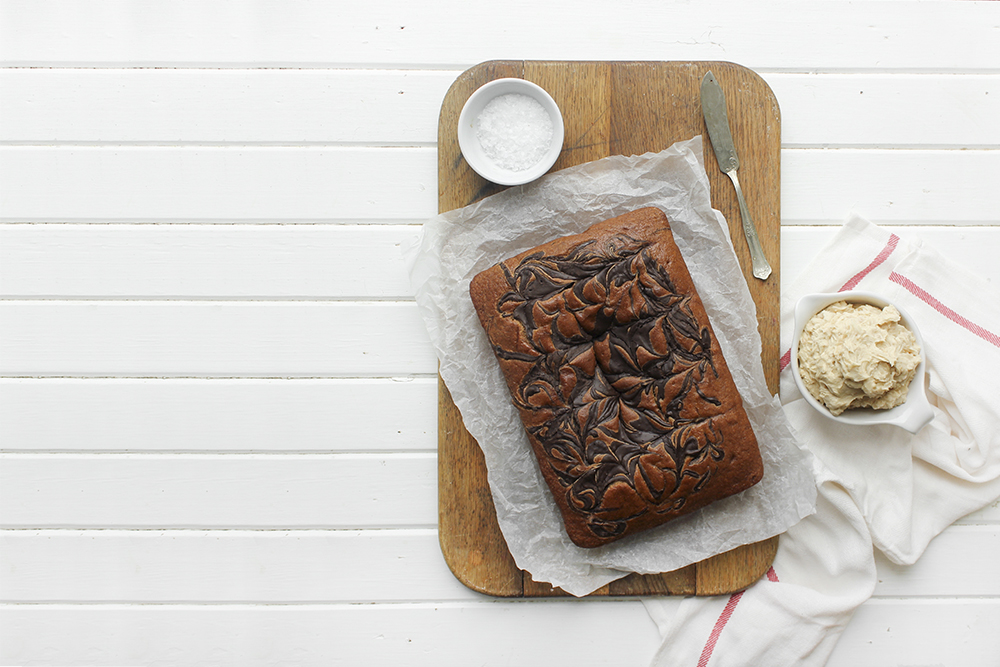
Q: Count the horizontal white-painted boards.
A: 9